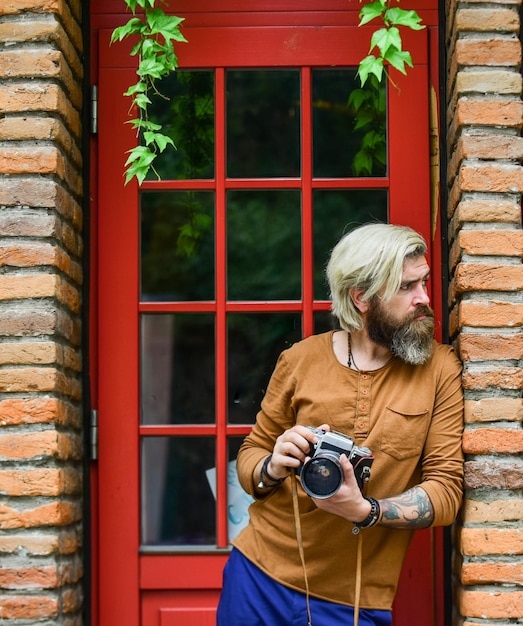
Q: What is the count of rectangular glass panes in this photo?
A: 11